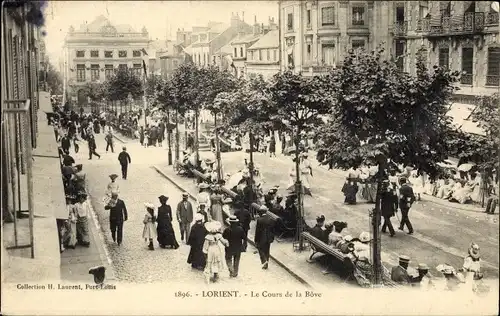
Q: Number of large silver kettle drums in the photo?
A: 0